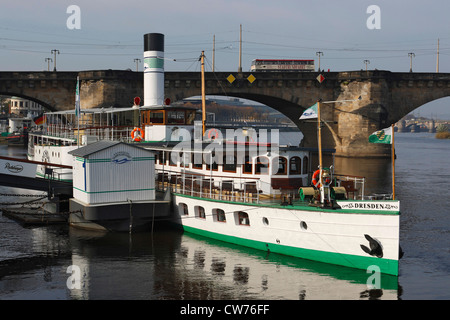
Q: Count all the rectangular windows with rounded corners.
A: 4